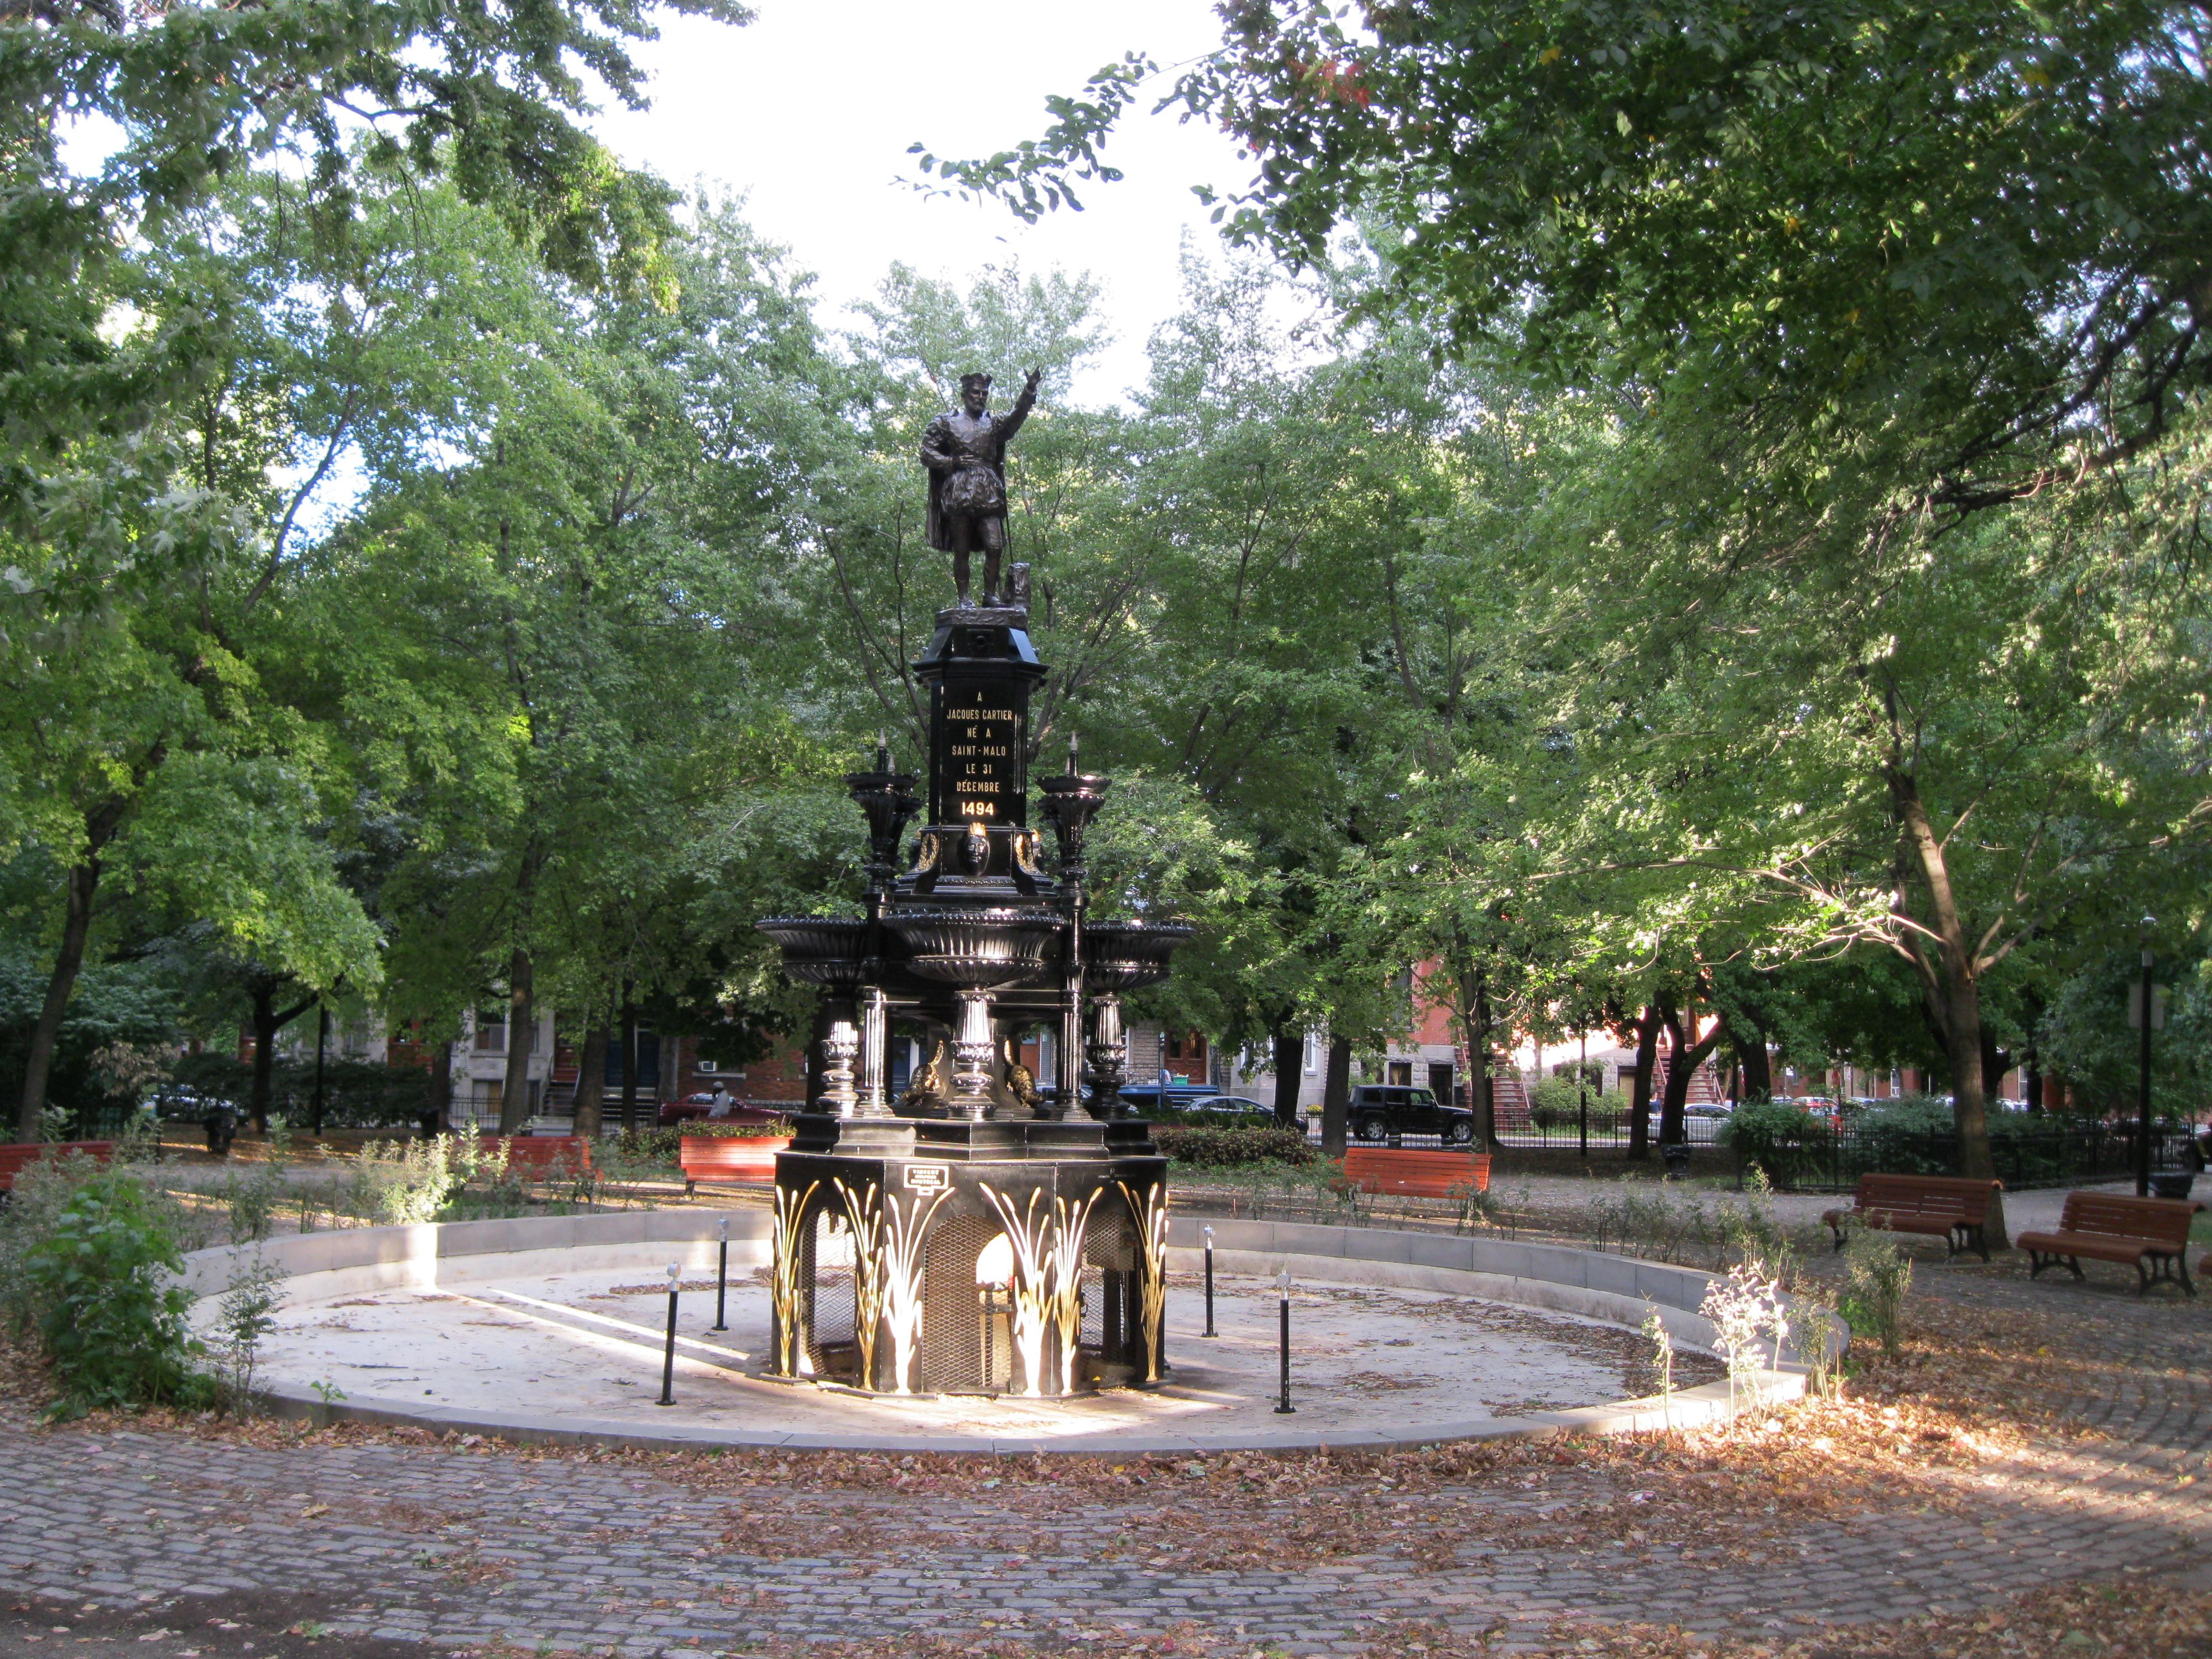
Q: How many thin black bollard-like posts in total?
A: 4